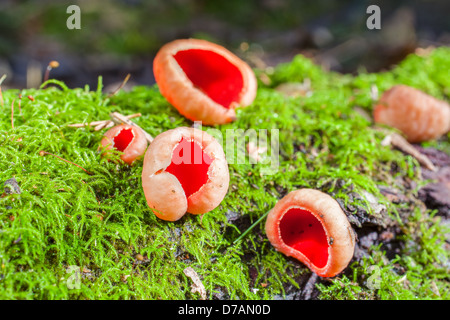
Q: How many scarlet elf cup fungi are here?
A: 5